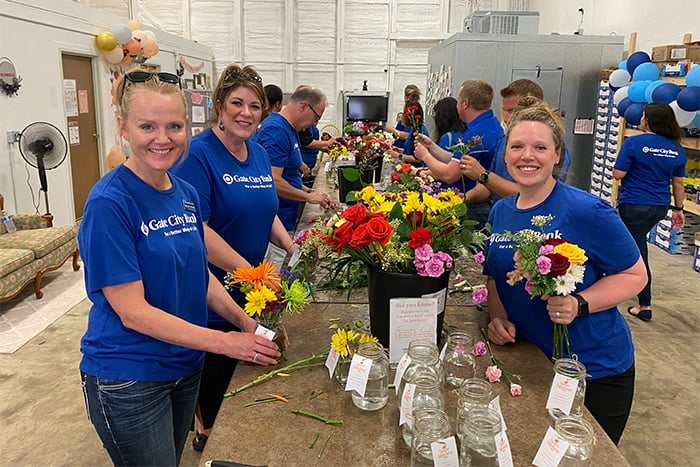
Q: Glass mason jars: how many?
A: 11